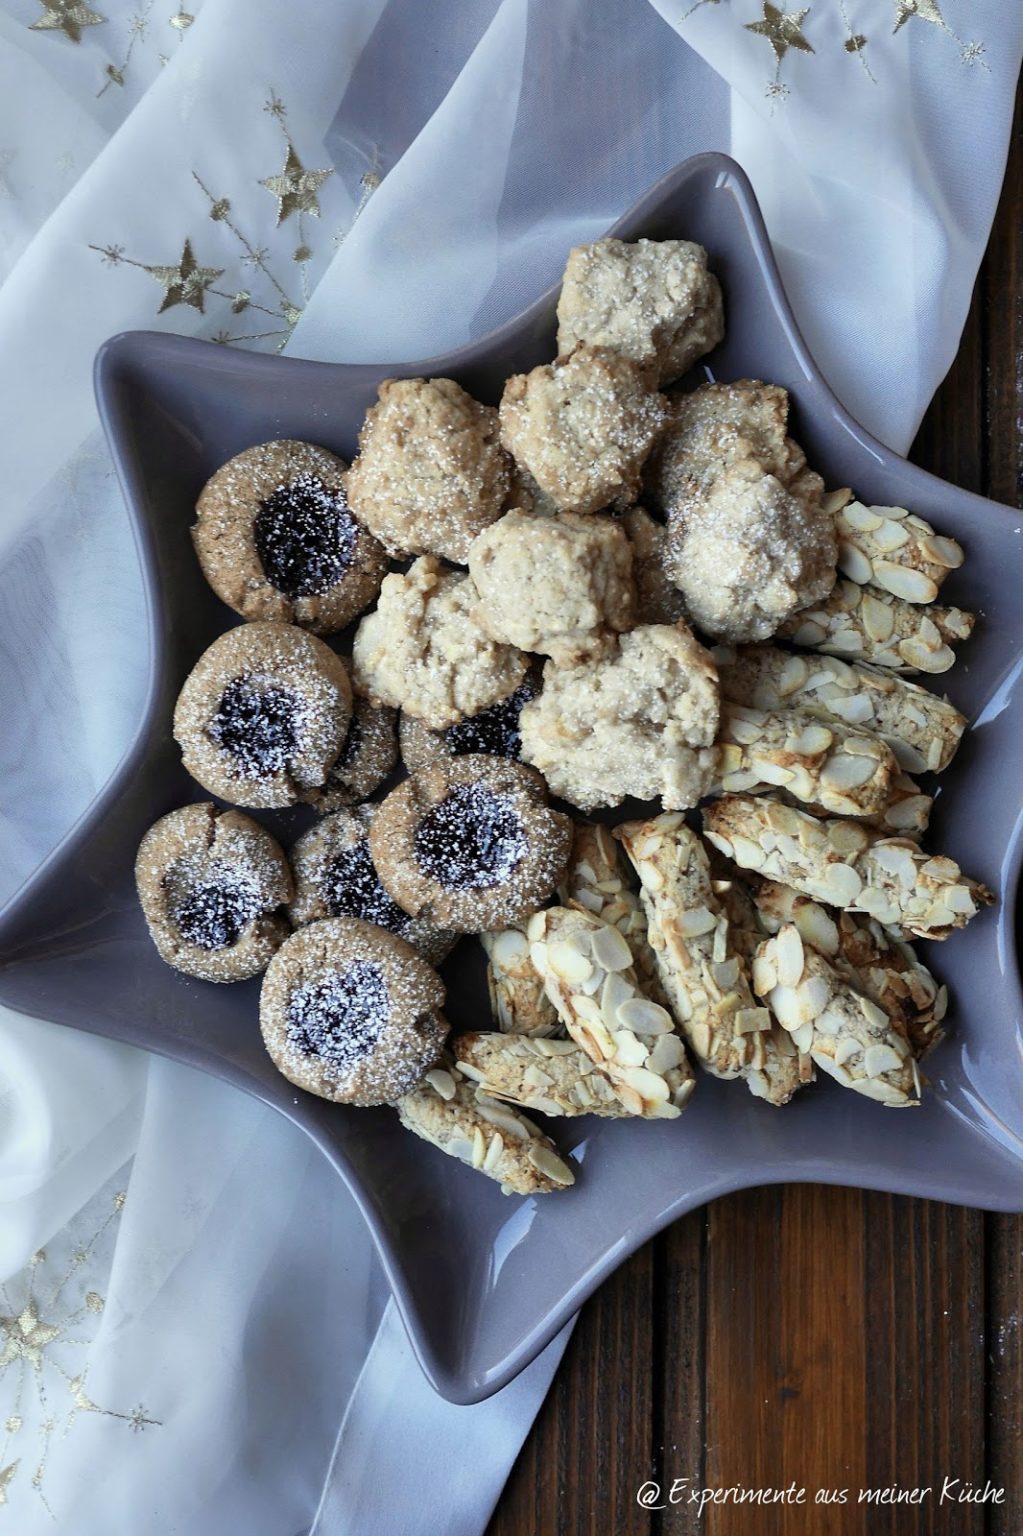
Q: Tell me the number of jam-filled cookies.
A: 8